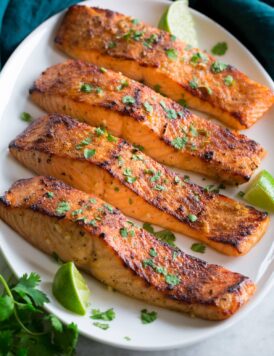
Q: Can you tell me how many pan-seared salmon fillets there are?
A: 4